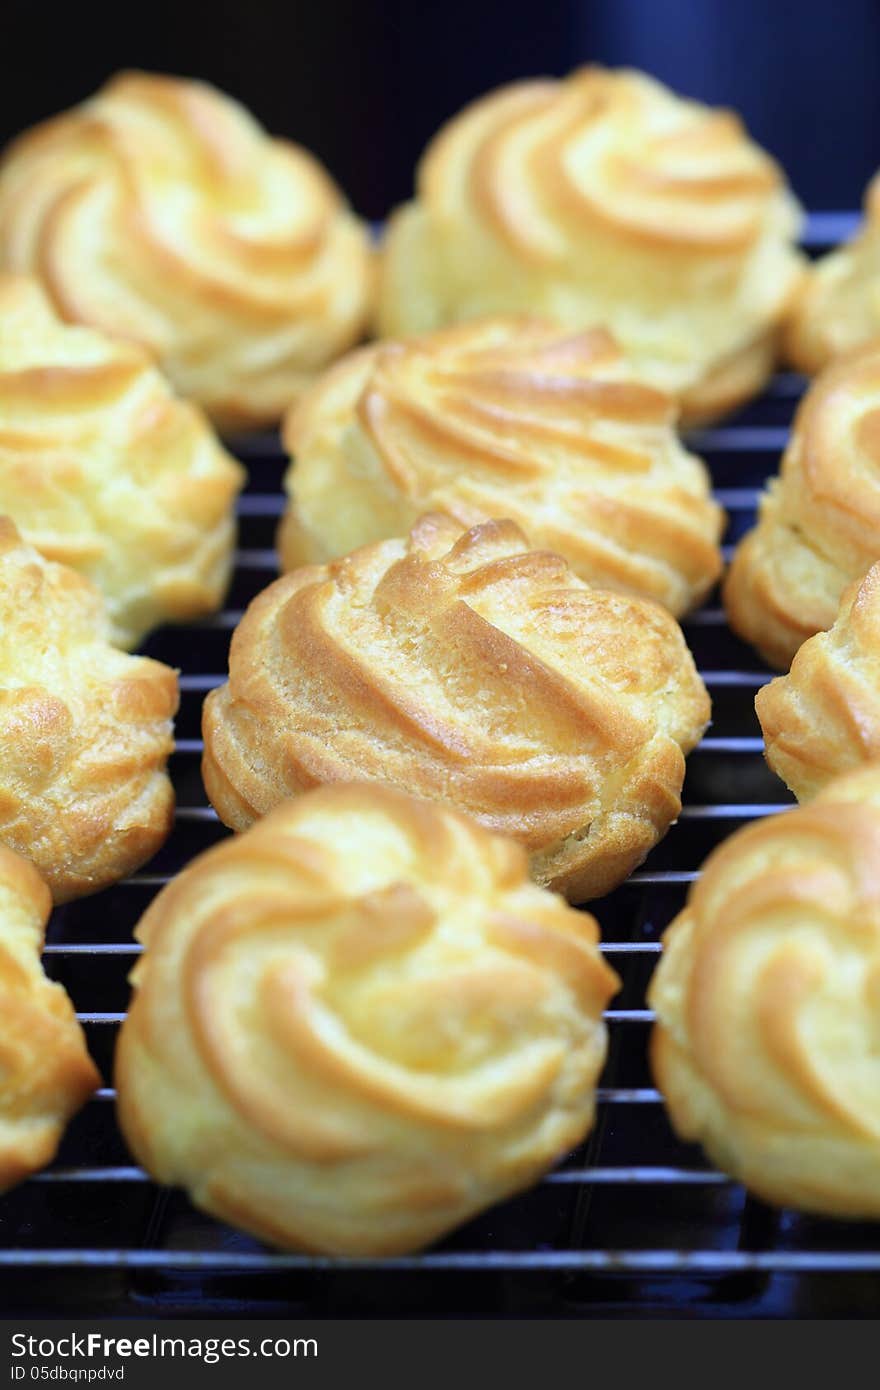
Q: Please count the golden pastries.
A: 12